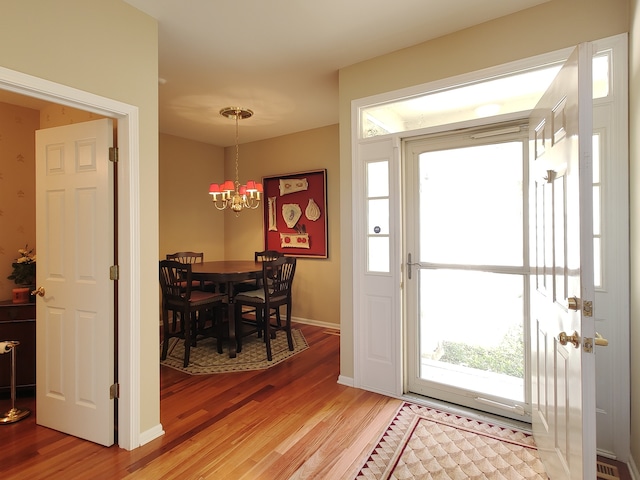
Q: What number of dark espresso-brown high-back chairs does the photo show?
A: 4